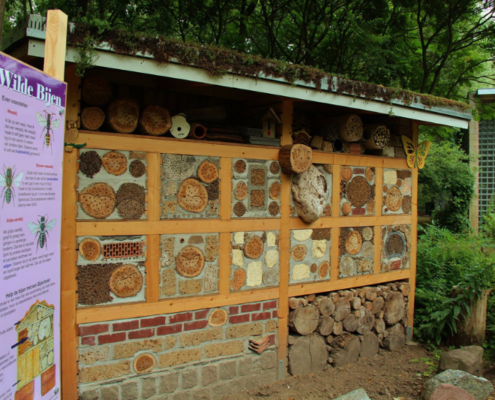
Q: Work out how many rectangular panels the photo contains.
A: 12